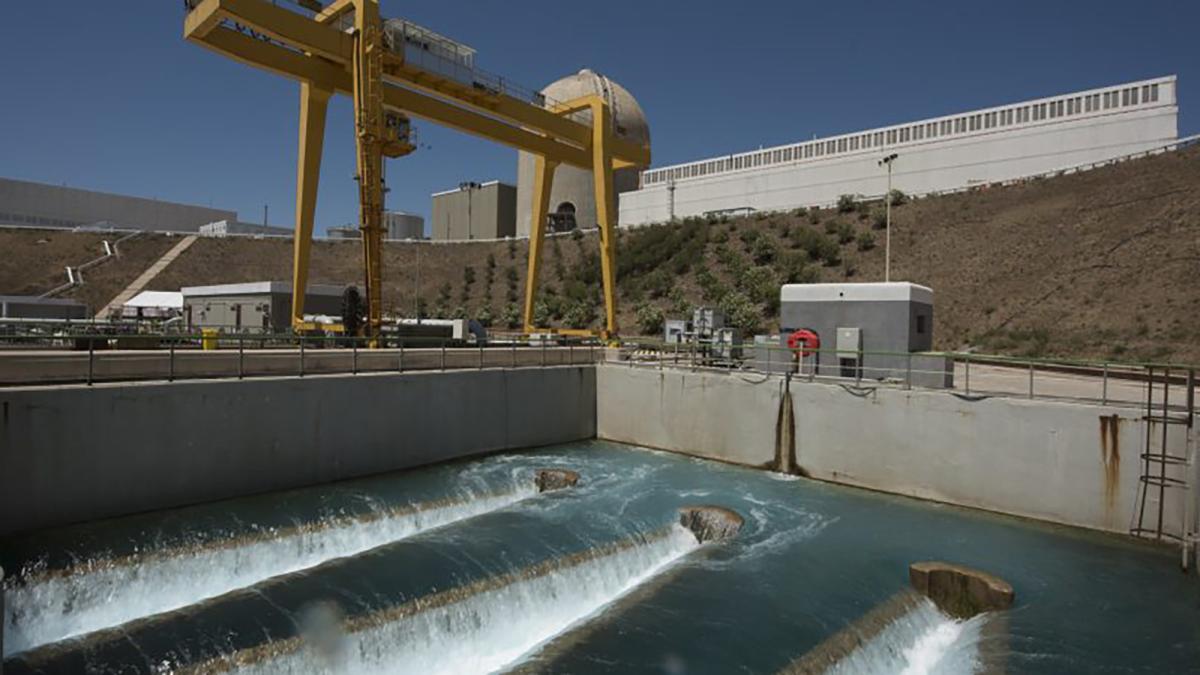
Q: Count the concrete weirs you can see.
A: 3